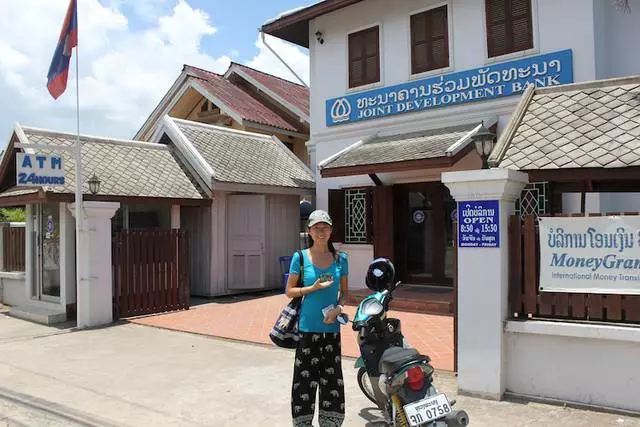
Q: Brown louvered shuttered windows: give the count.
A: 3